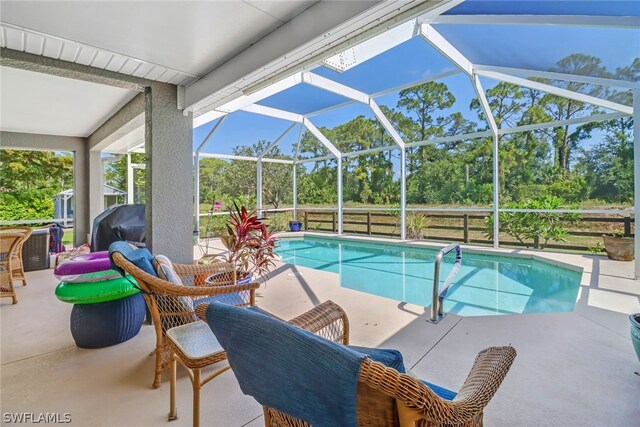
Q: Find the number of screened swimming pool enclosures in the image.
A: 1